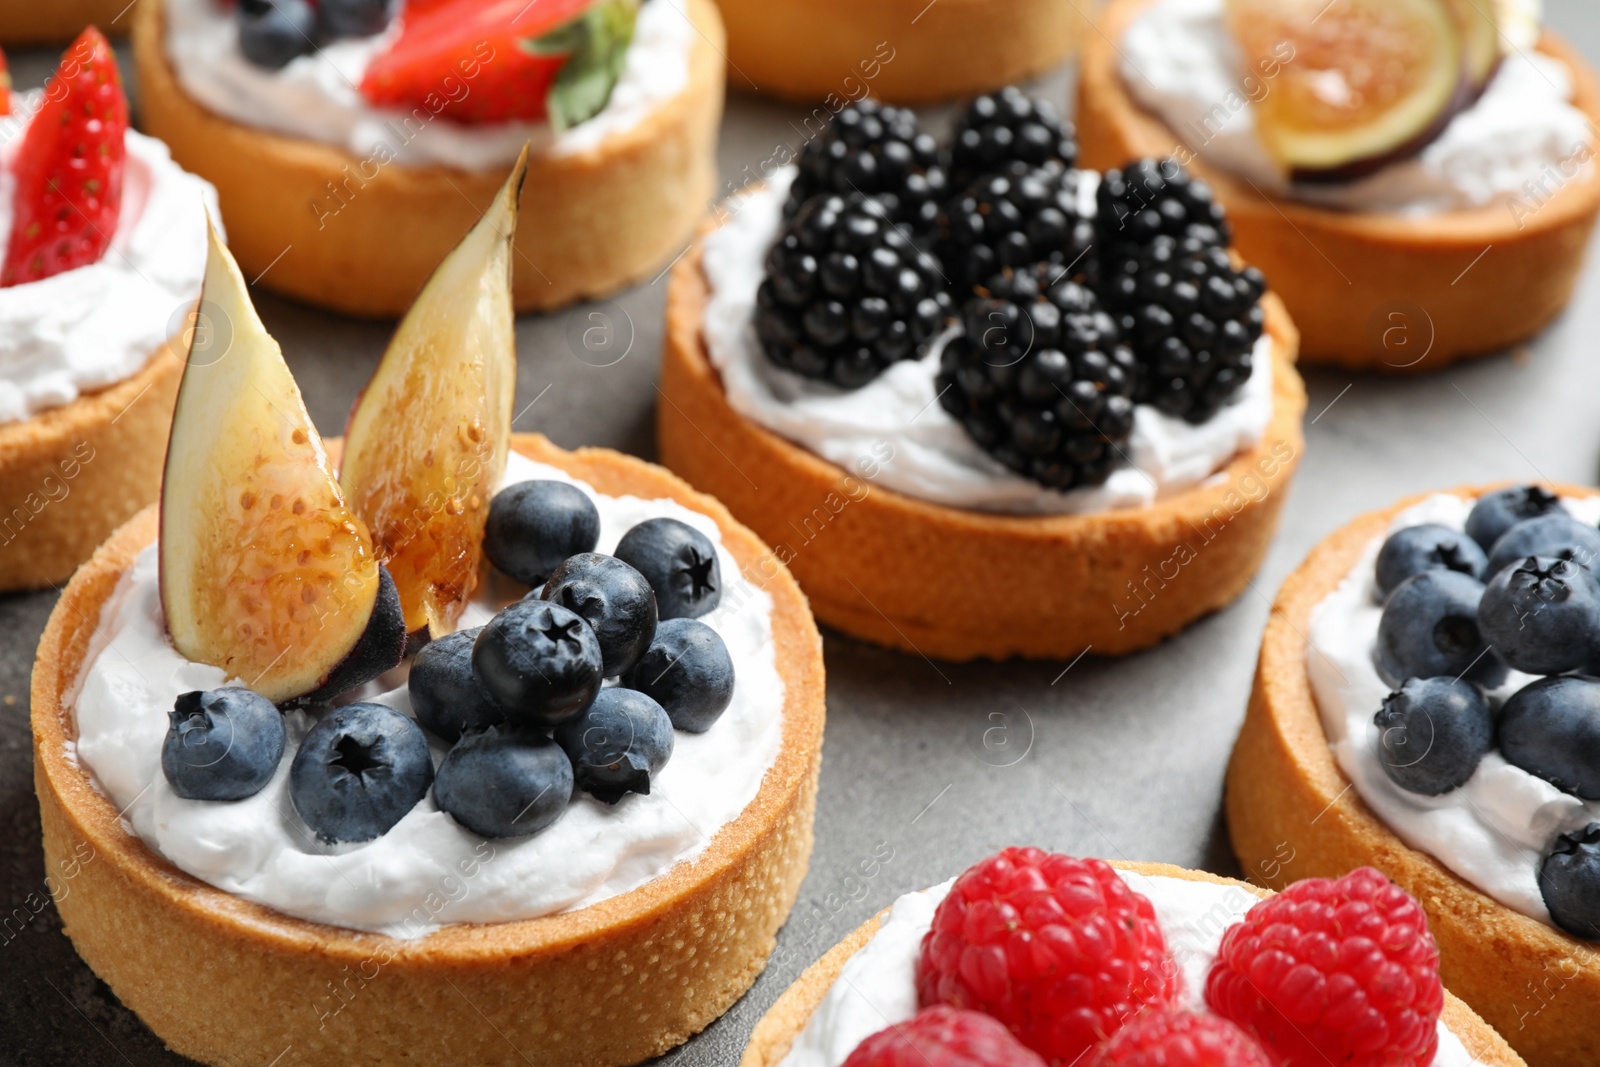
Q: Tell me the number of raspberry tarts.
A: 1